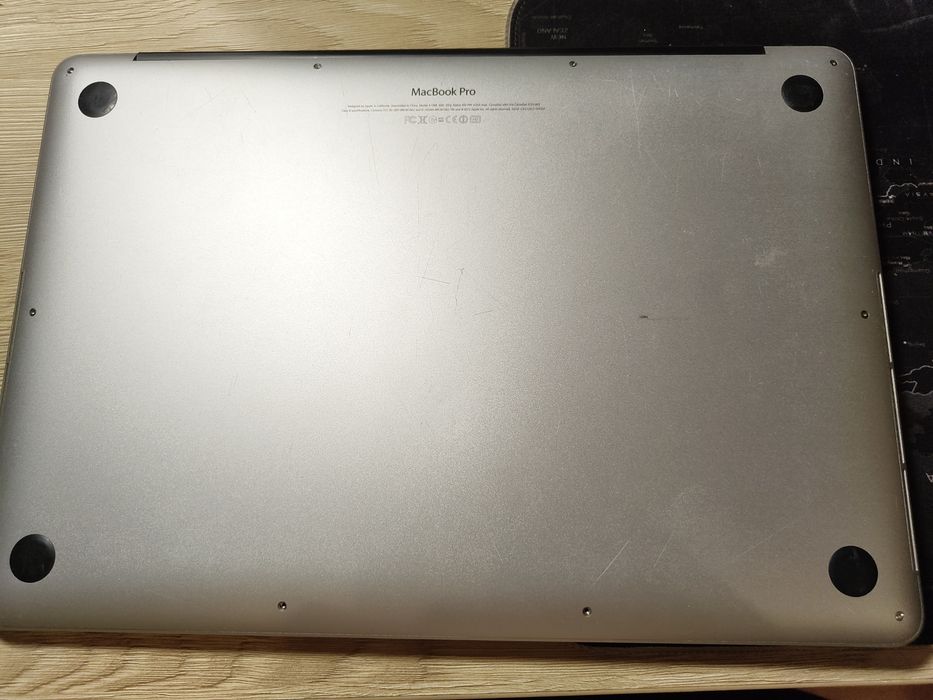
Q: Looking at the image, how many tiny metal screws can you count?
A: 9